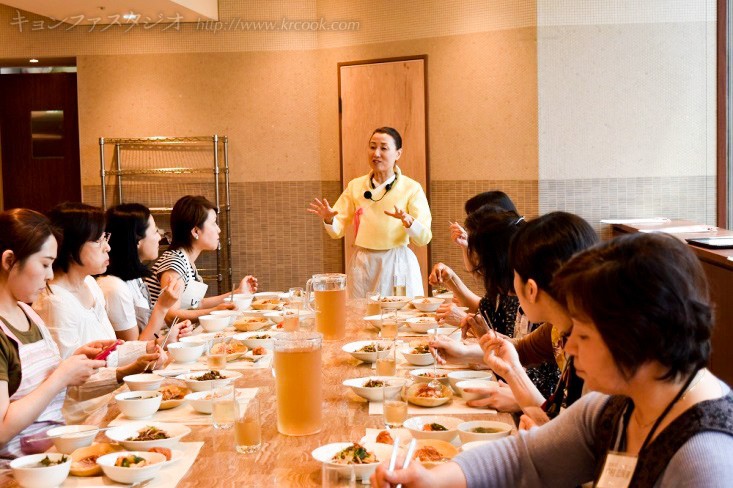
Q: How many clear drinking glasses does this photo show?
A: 11